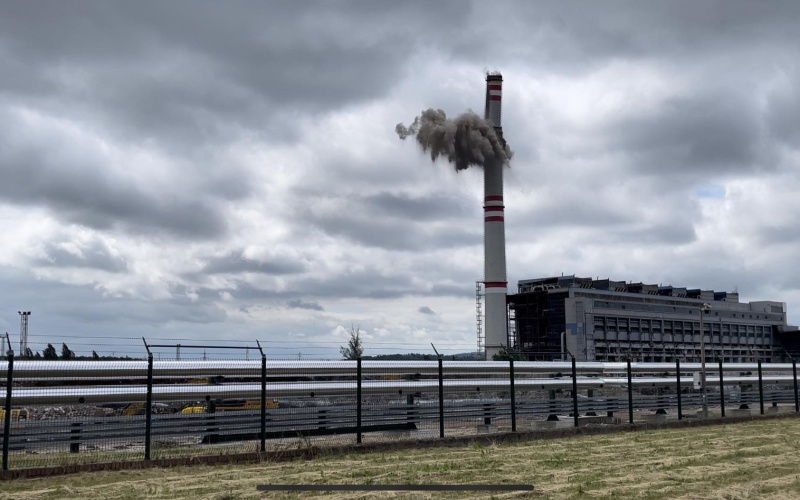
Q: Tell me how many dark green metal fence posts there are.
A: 12